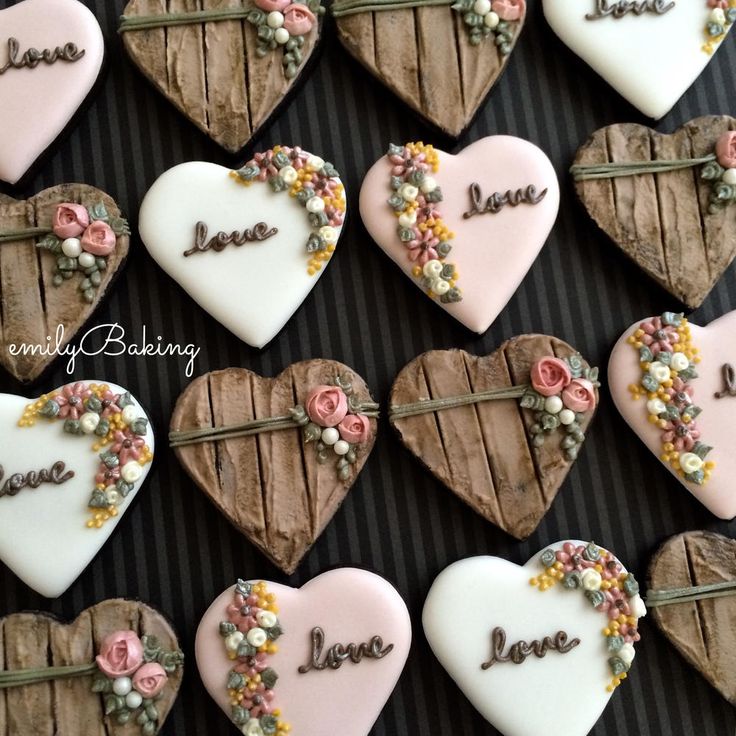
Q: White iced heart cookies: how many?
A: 4